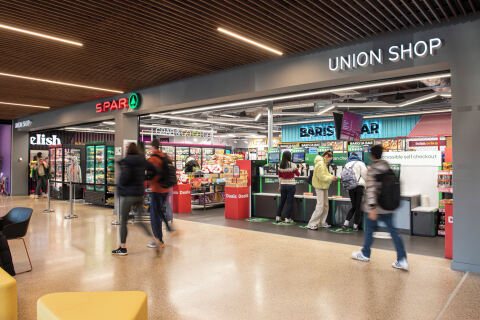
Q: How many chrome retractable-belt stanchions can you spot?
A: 3